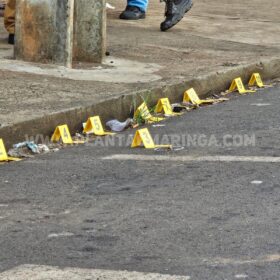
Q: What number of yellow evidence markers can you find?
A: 9